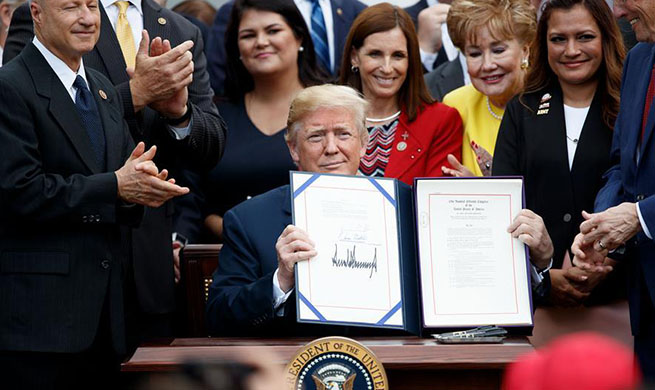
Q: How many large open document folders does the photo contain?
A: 1